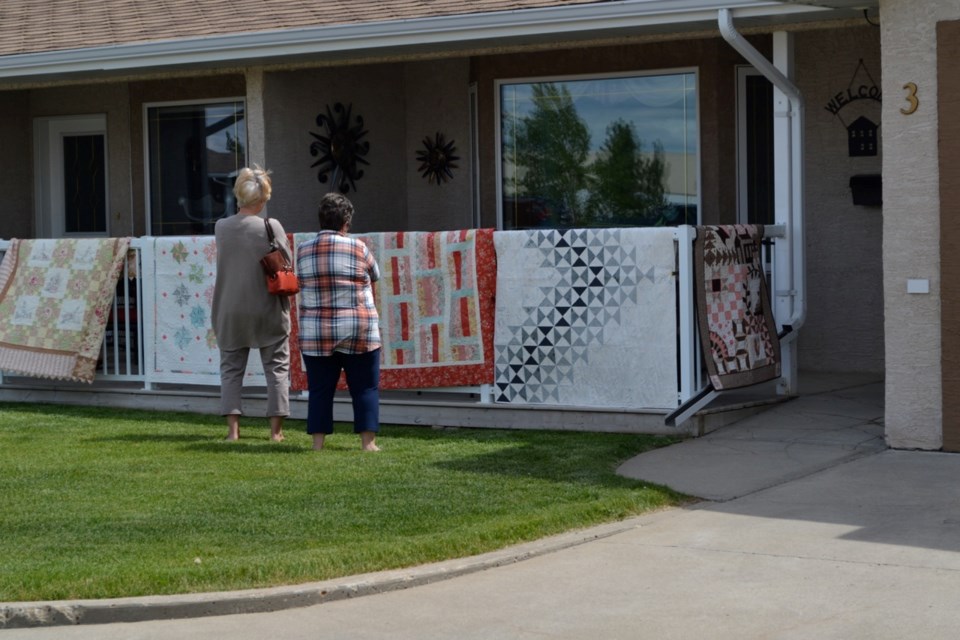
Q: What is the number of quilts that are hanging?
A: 5